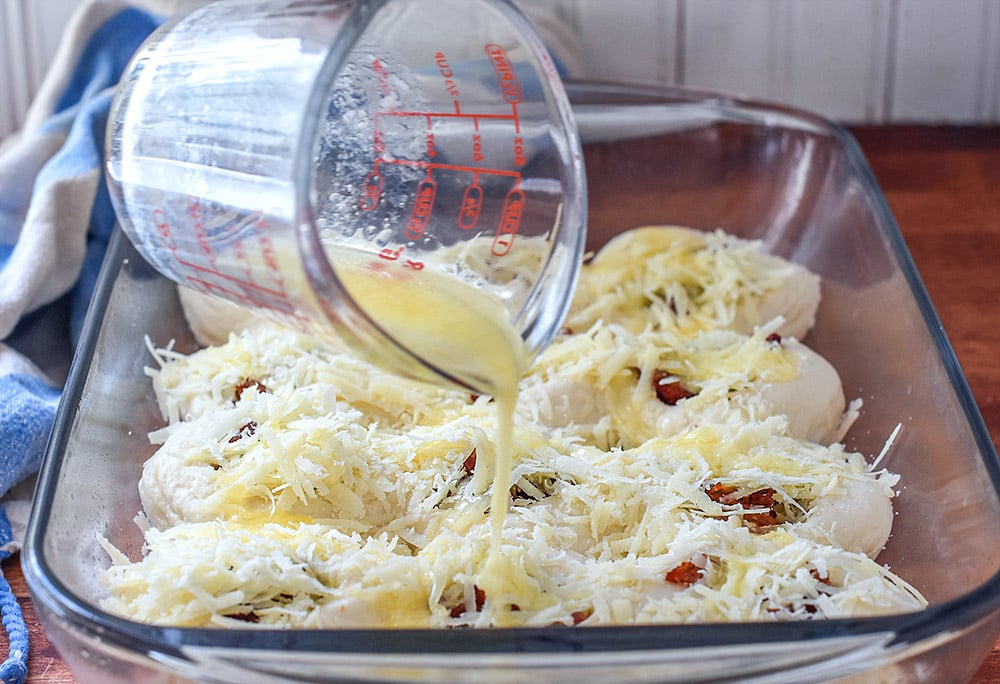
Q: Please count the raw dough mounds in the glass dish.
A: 12